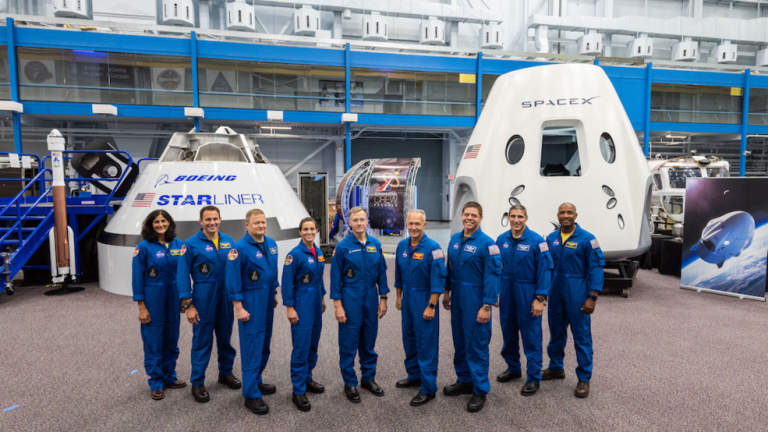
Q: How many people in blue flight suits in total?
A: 9